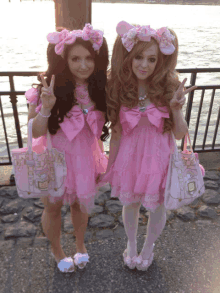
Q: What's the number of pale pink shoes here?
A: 2